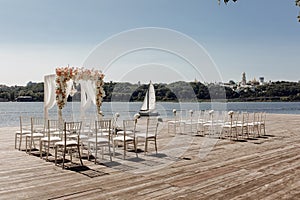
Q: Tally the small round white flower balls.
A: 7